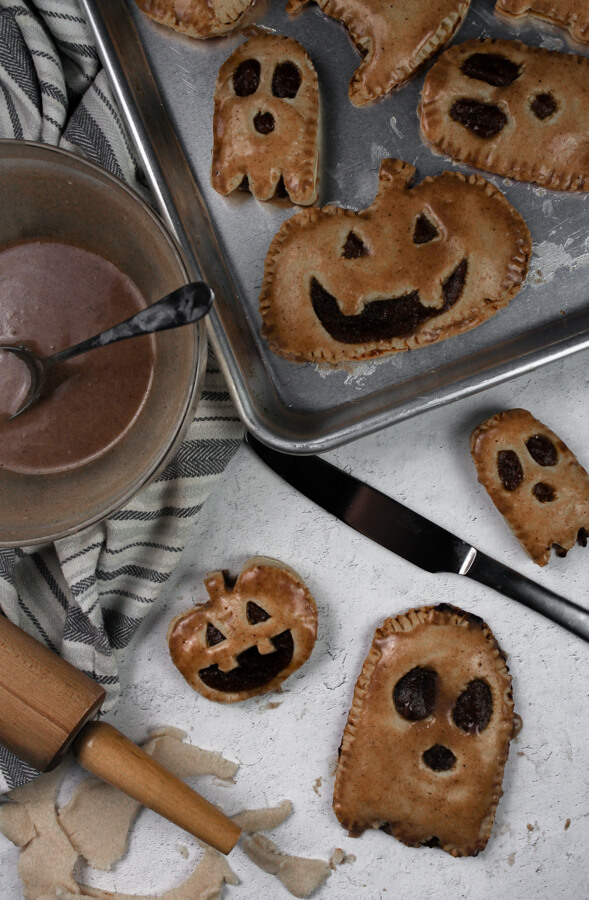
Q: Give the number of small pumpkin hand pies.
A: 1